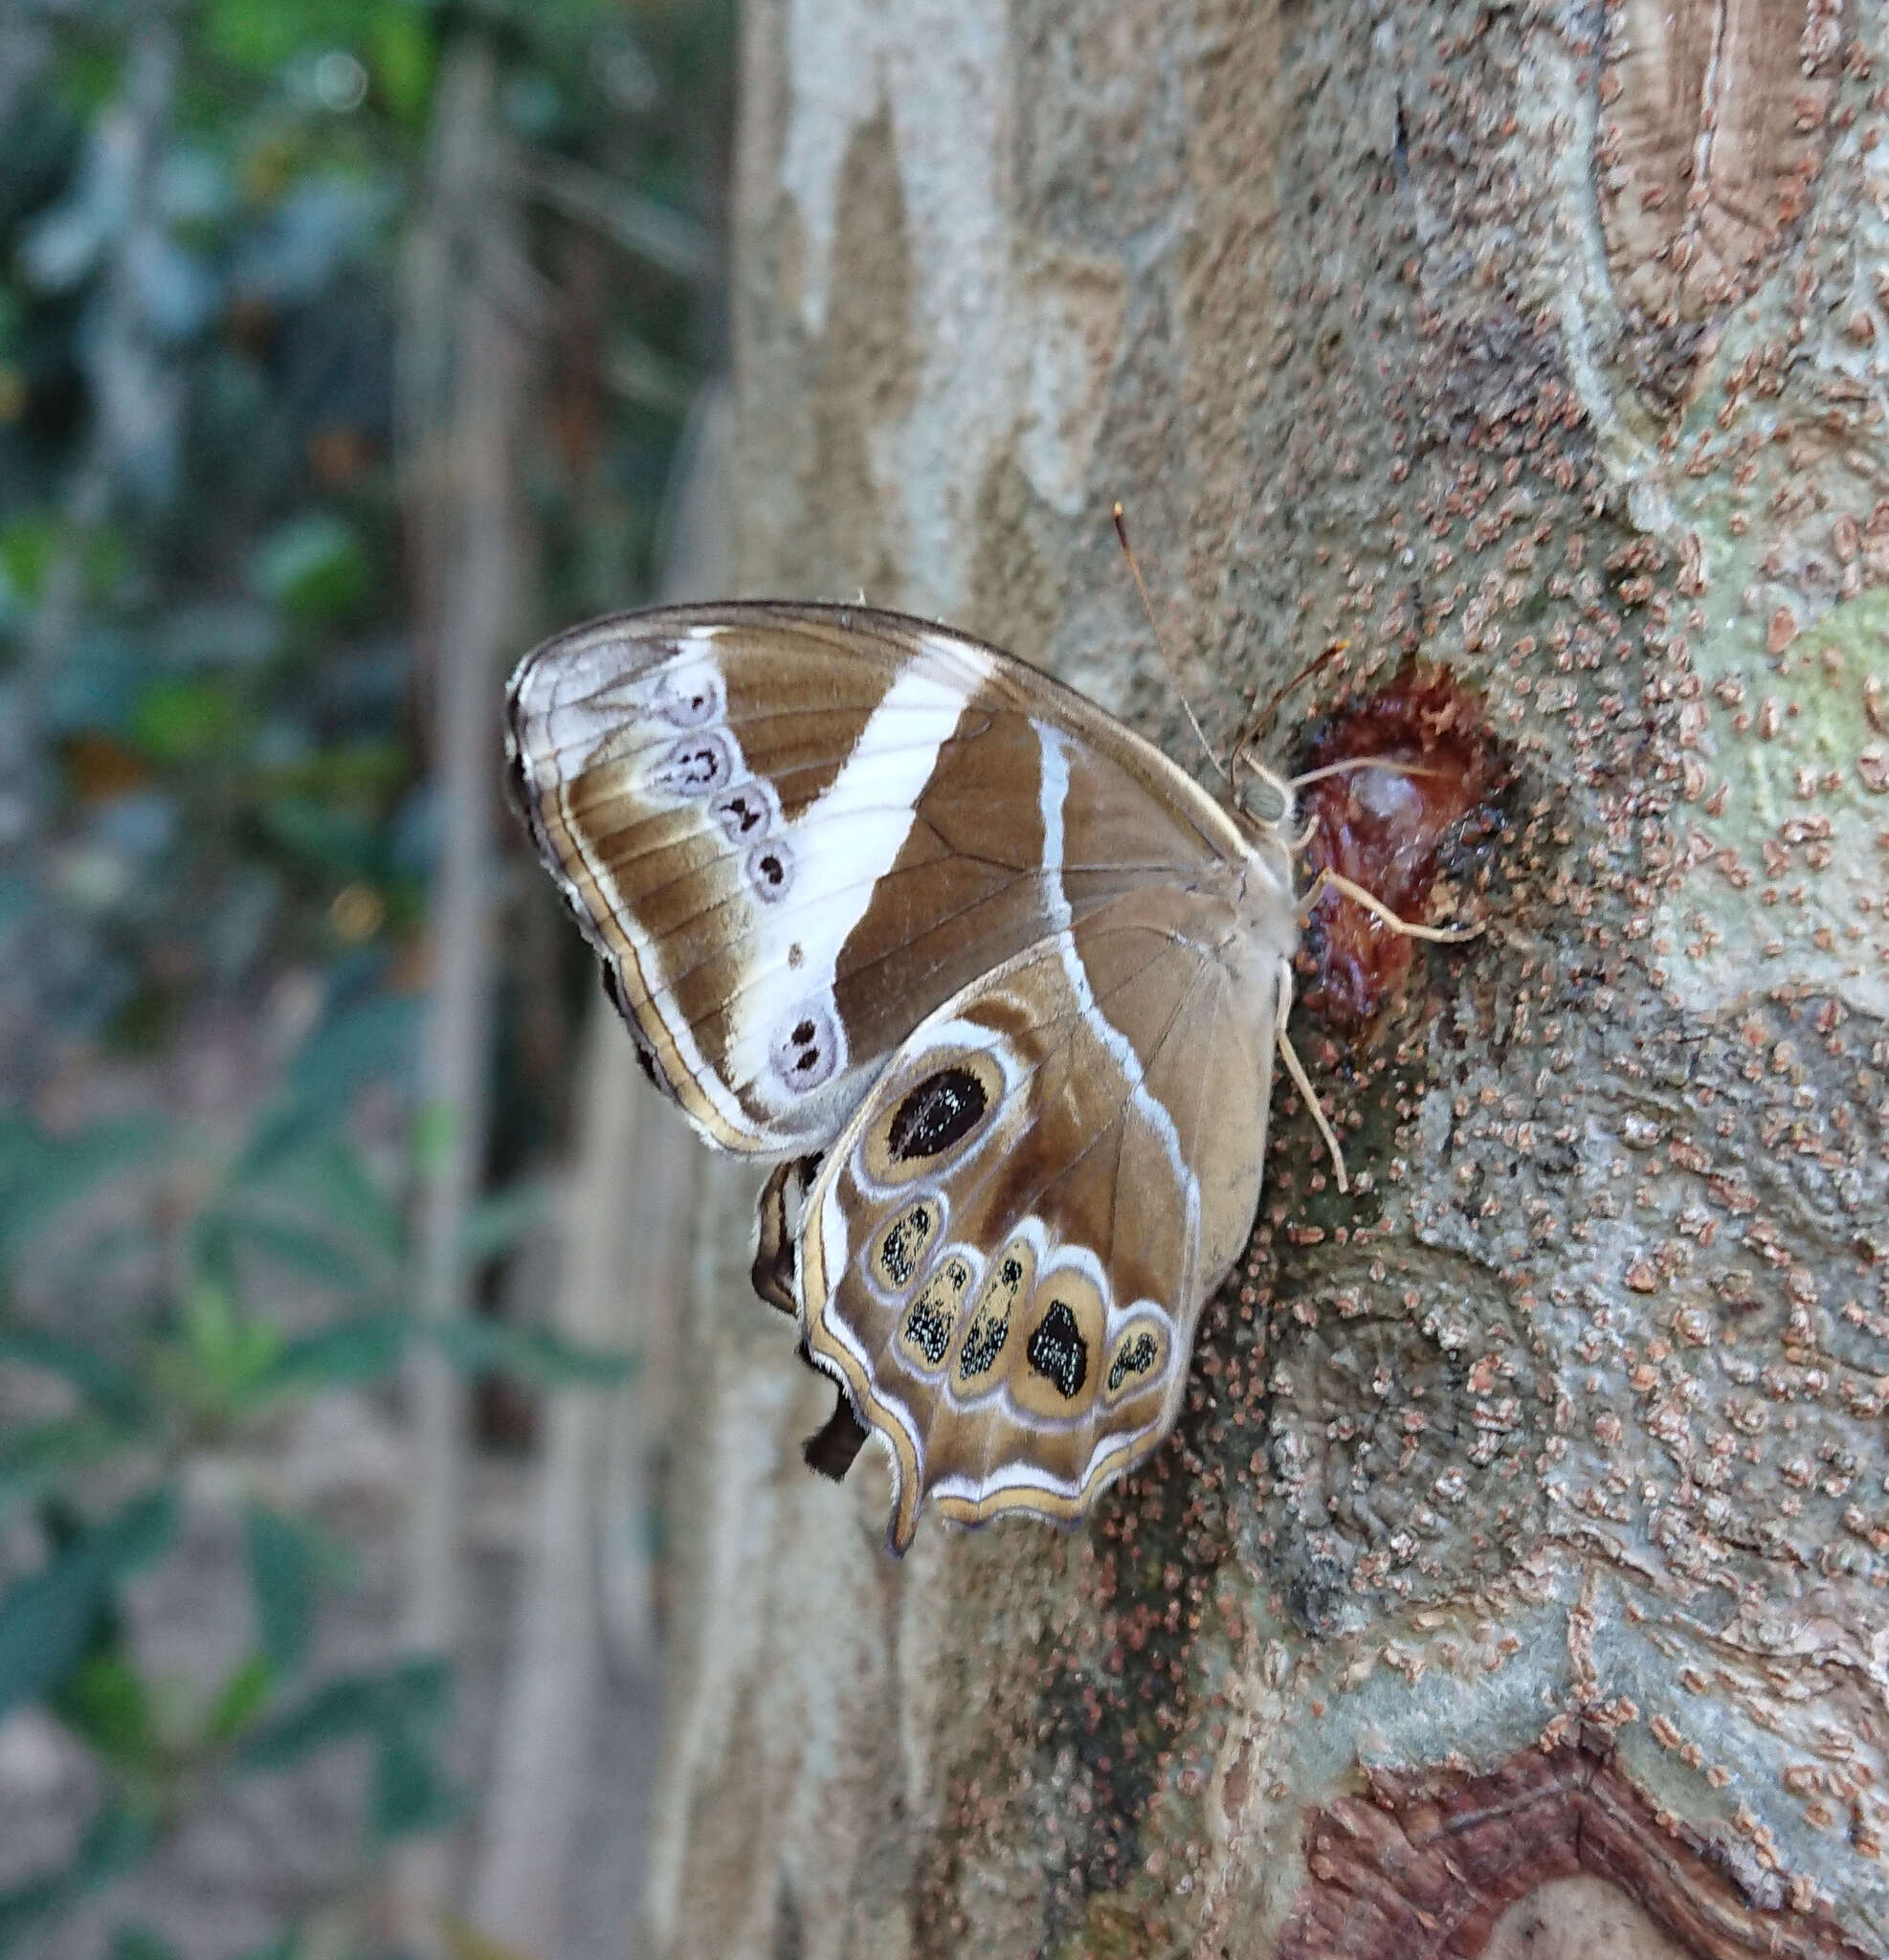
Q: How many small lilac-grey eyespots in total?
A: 5